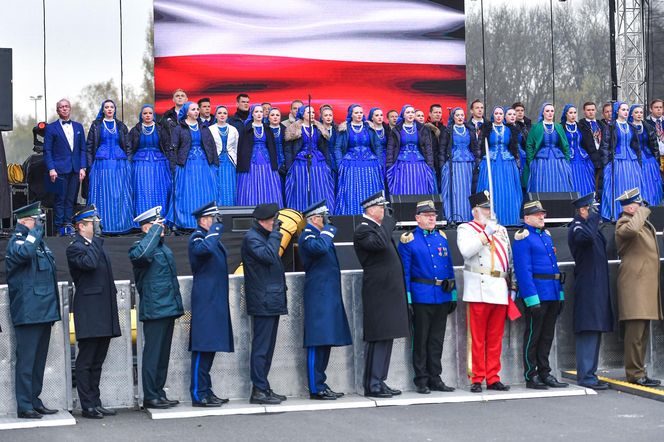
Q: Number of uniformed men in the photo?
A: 12